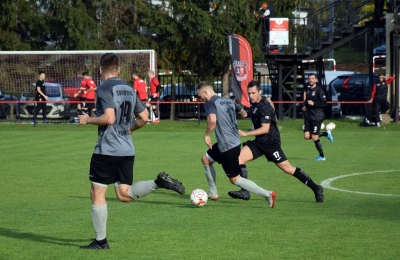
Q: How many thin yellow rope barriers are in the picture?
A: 0